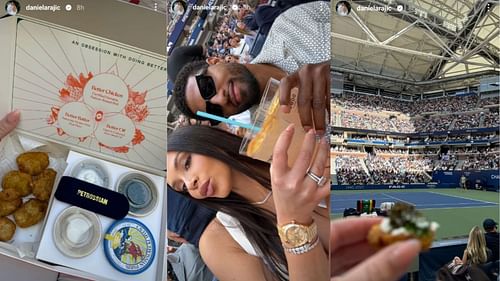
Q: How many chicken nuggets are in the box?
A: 6